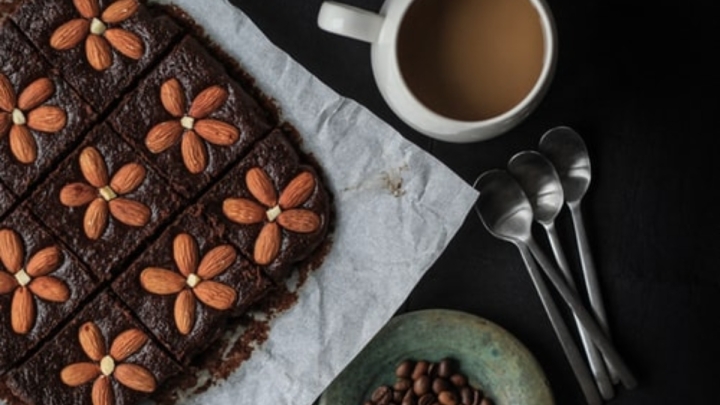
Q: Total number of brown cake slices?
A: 8